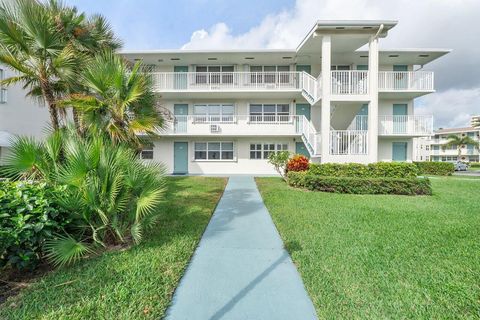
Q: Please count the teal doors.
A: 11